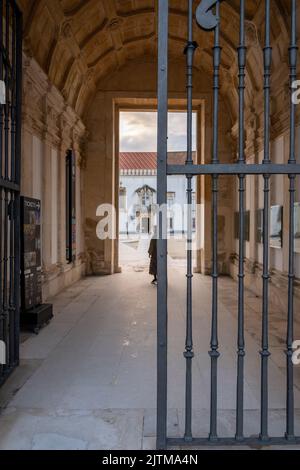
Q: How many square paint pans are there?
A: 0